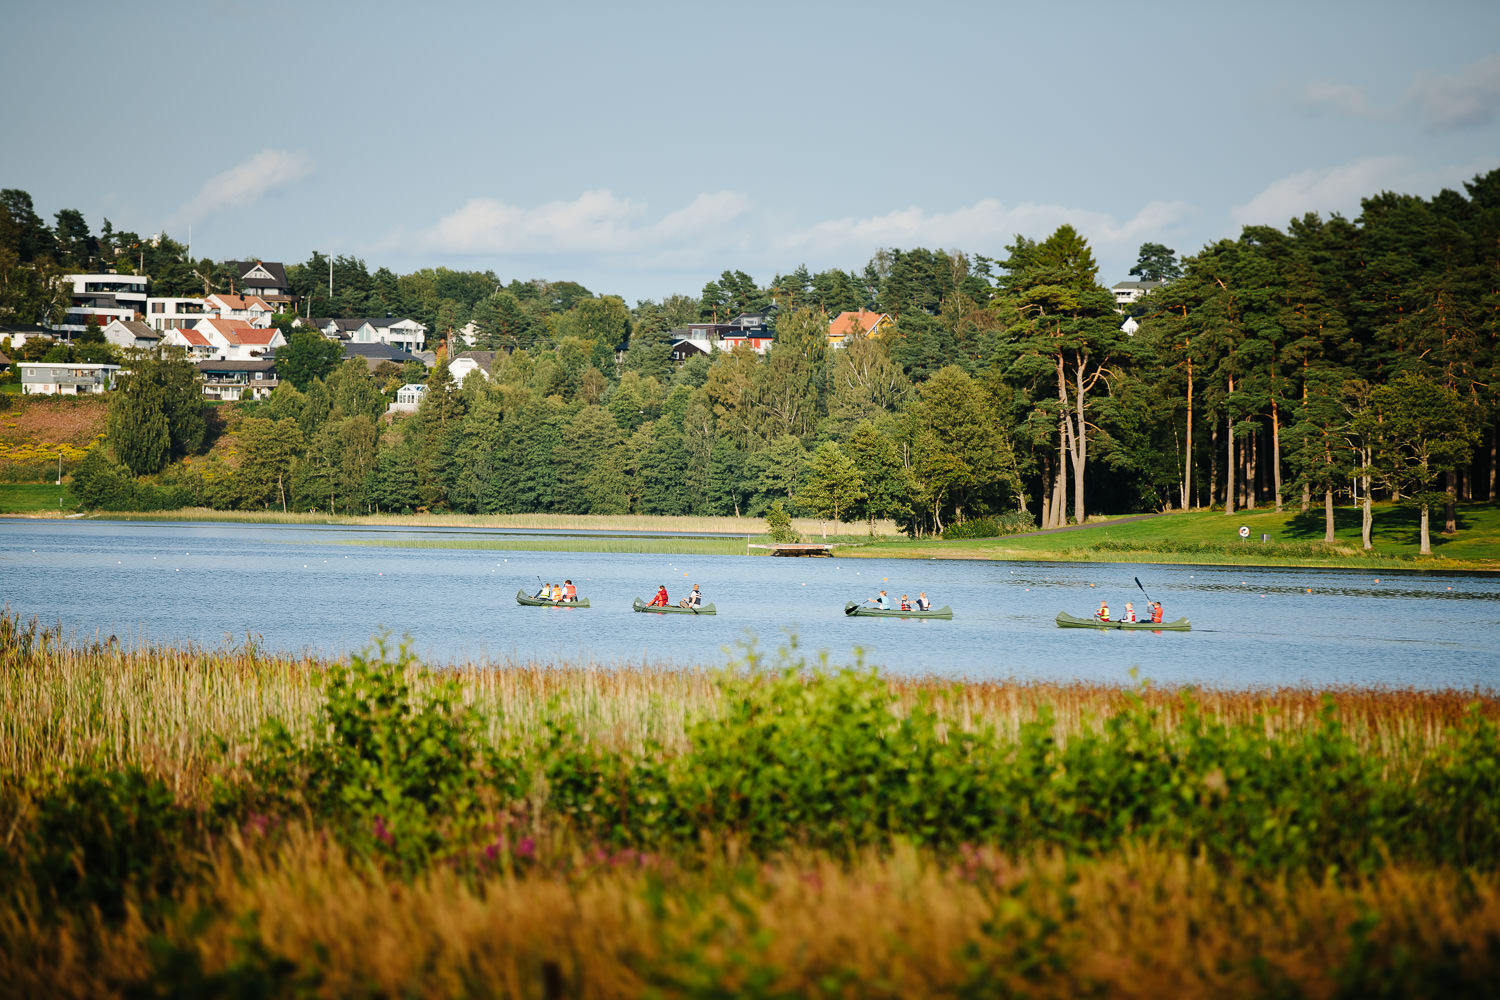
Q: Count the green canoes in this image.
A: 4